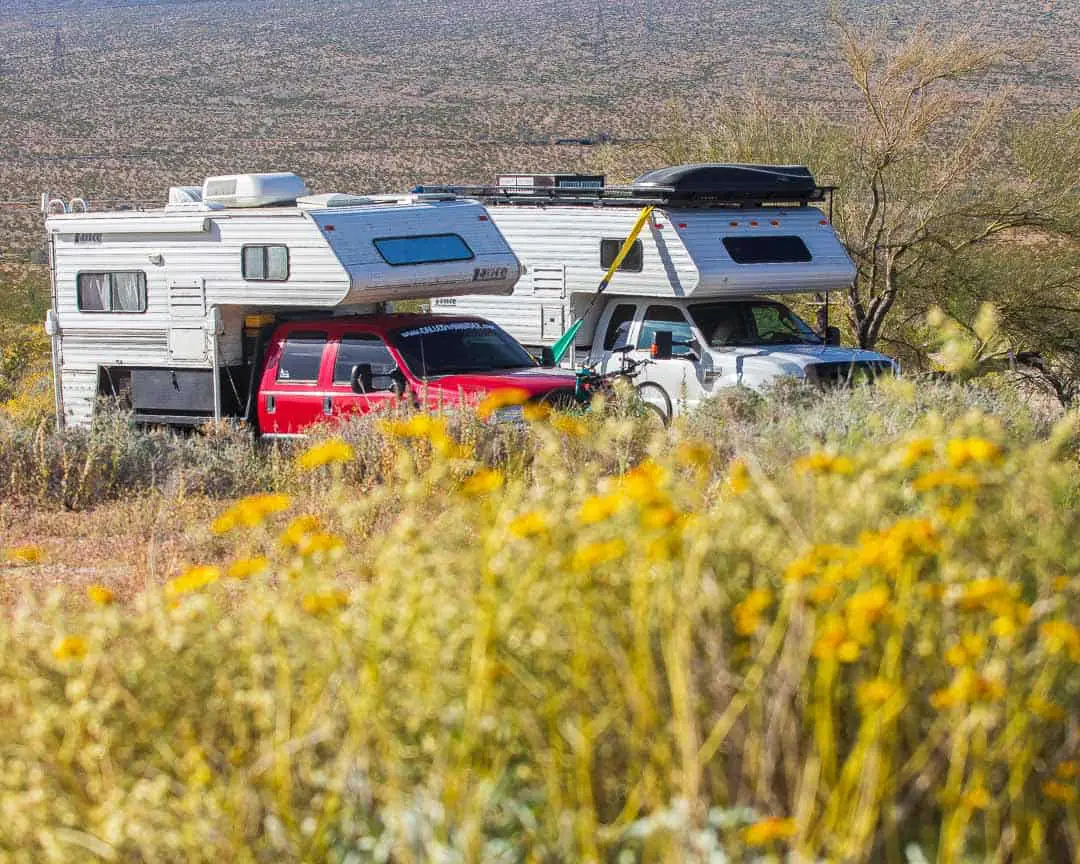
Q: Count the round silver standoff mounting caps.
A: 0